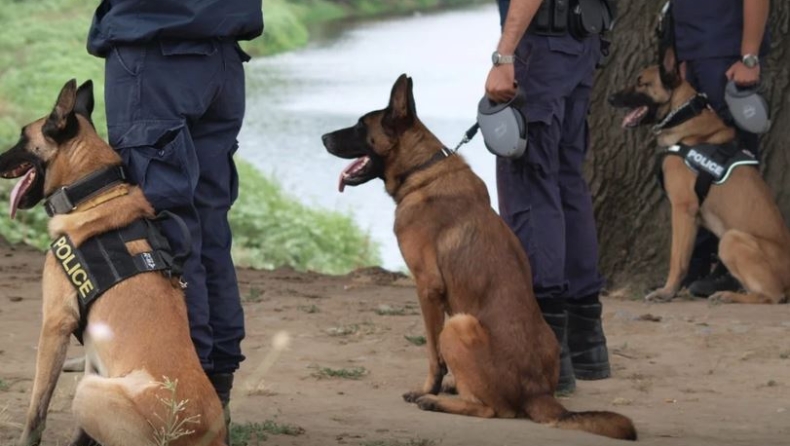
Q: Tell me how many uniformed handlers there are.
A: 3